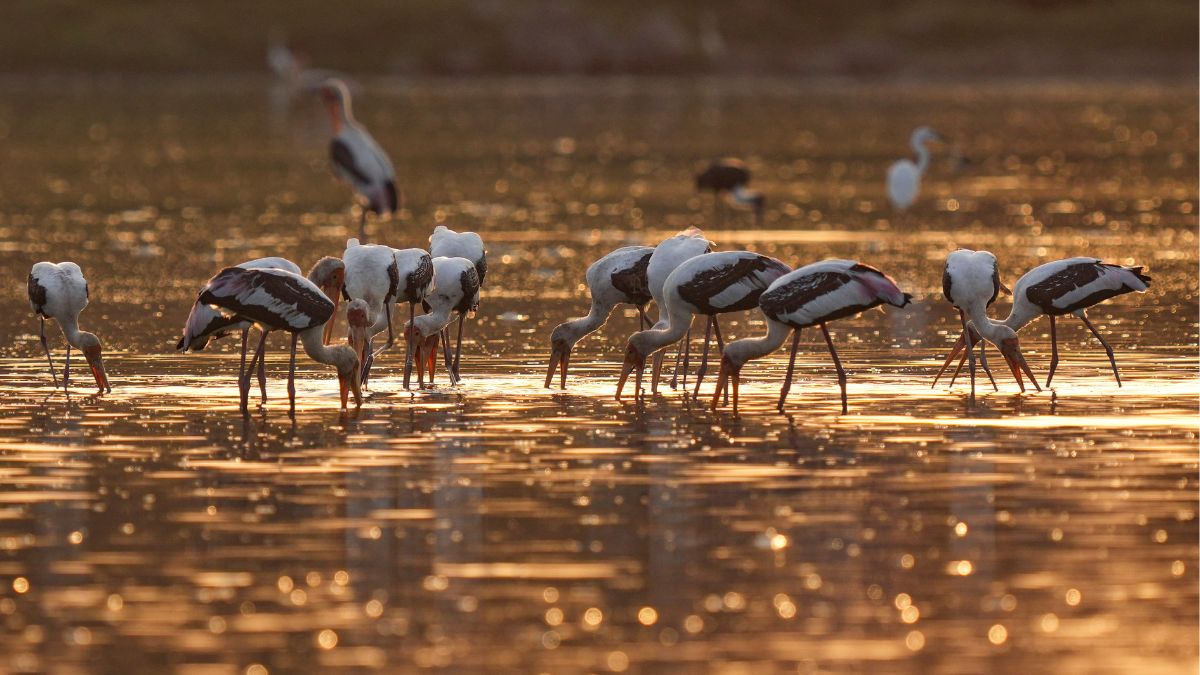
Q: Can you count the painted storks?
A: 14